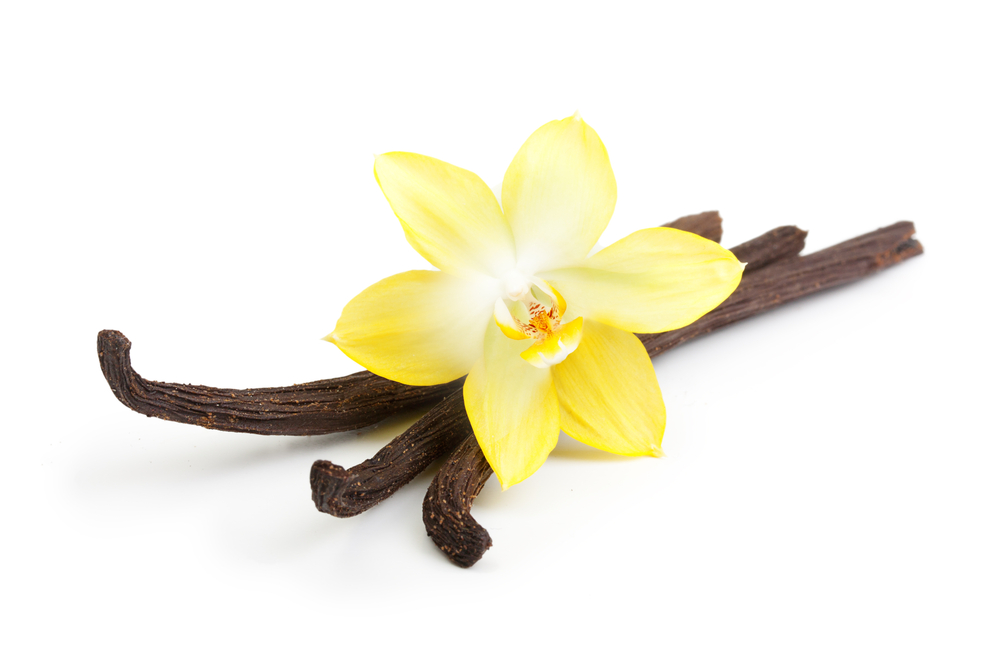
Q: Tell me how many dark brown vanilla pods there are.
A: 3